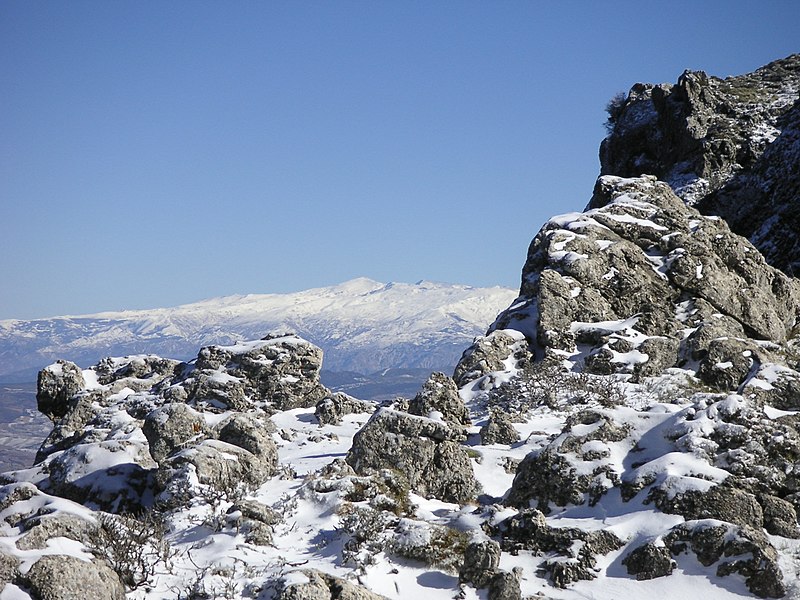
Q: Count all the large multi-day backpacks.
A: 0